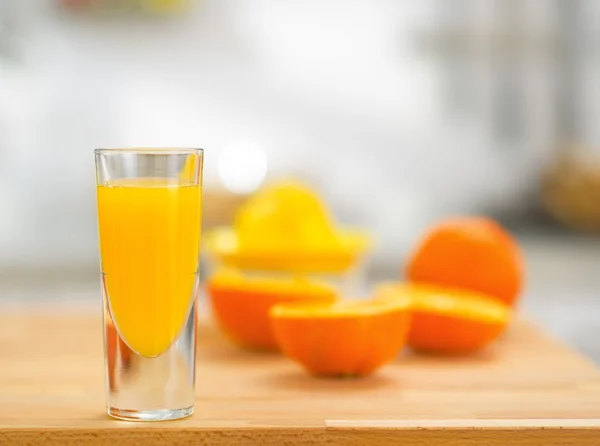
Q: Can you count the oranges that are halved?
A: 3